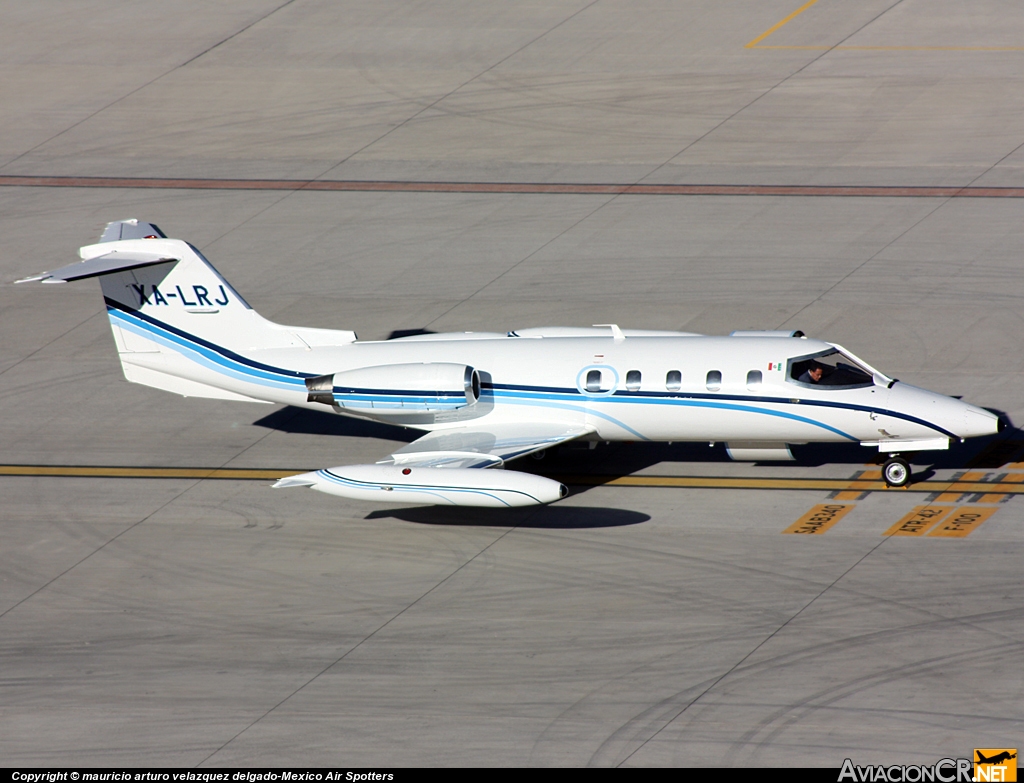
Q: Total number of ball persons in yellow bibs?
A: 0